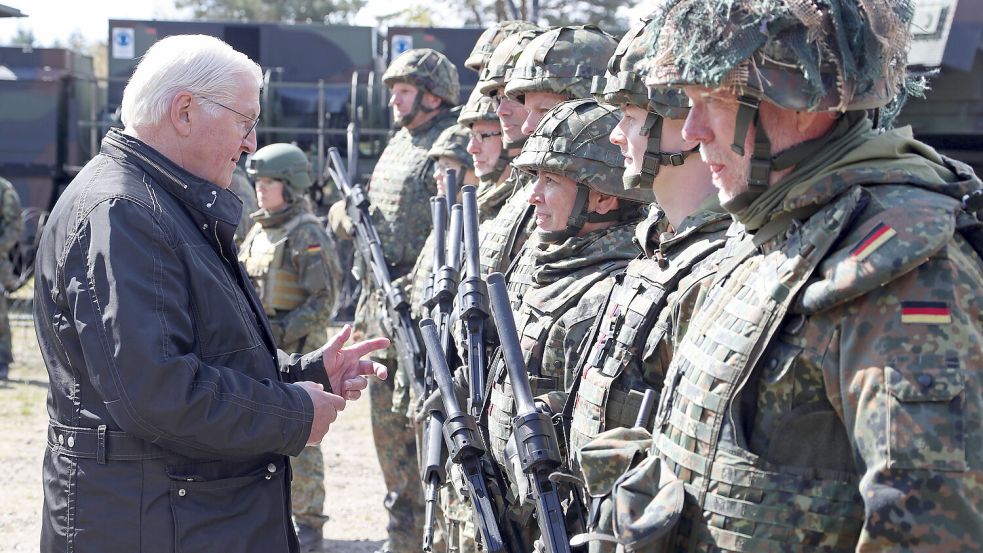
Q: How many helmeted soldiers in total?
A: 10